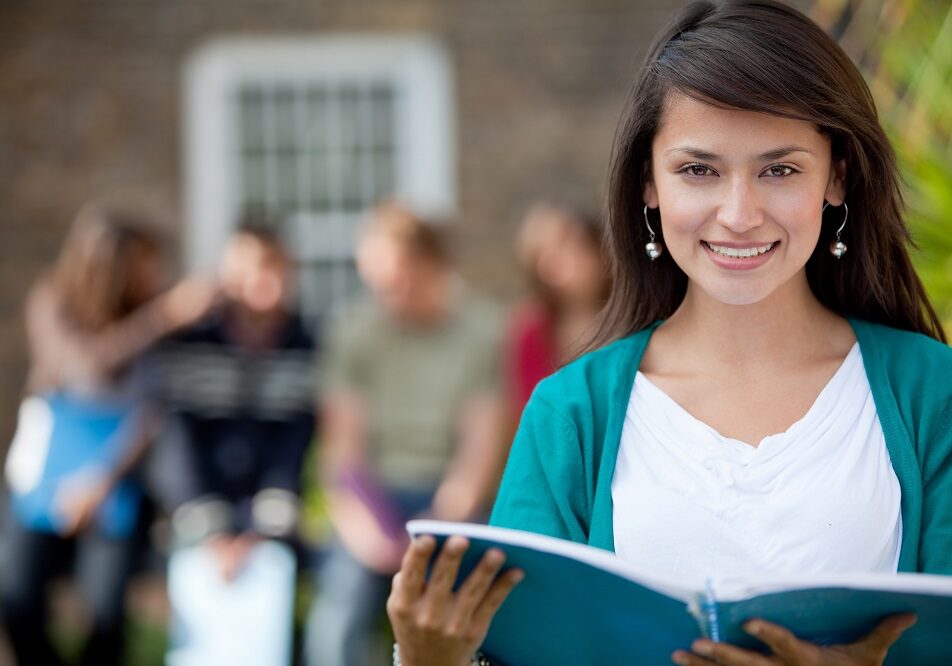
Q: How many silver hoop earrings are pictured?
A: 2